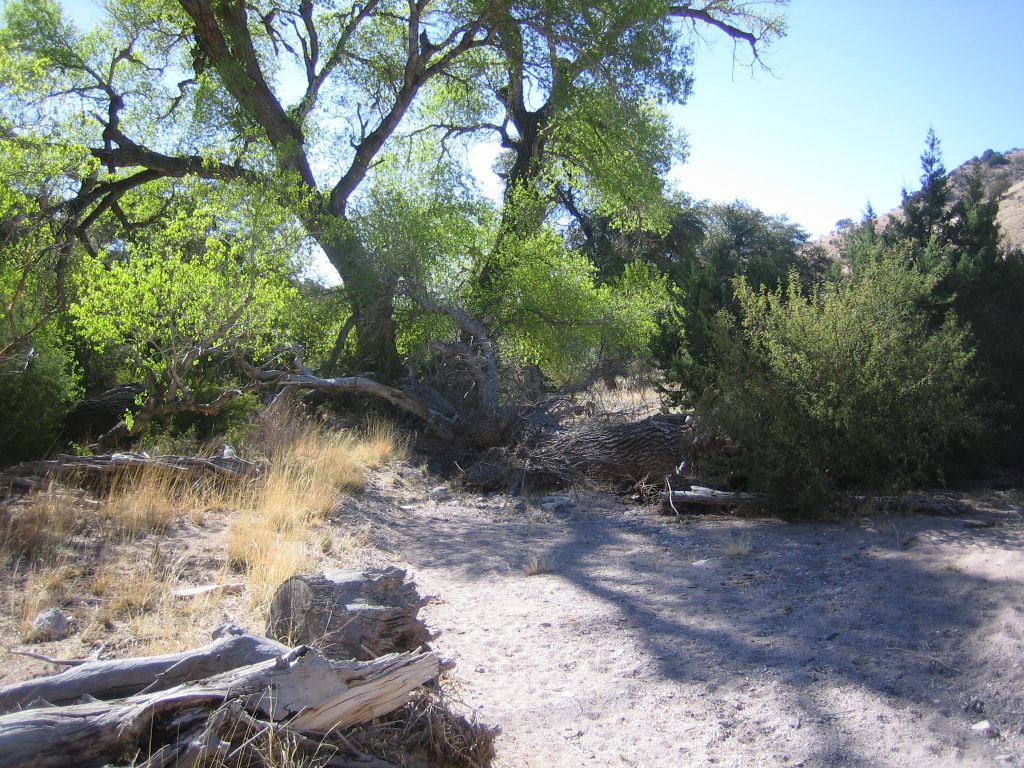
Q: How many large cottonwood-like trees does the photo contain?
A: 2